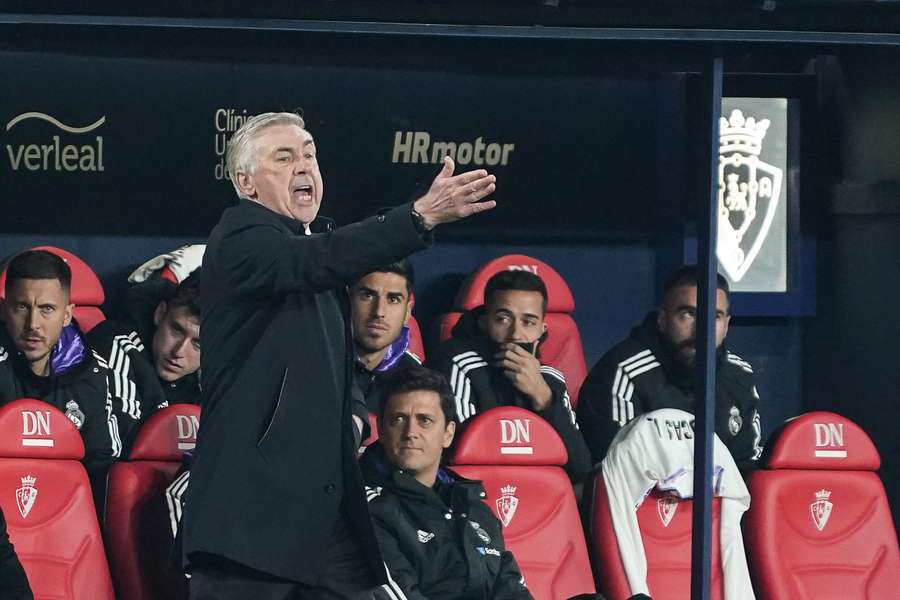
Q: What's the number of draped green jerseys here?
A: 0